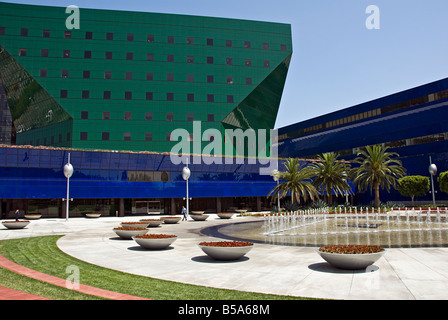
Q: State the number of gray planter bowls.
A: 14